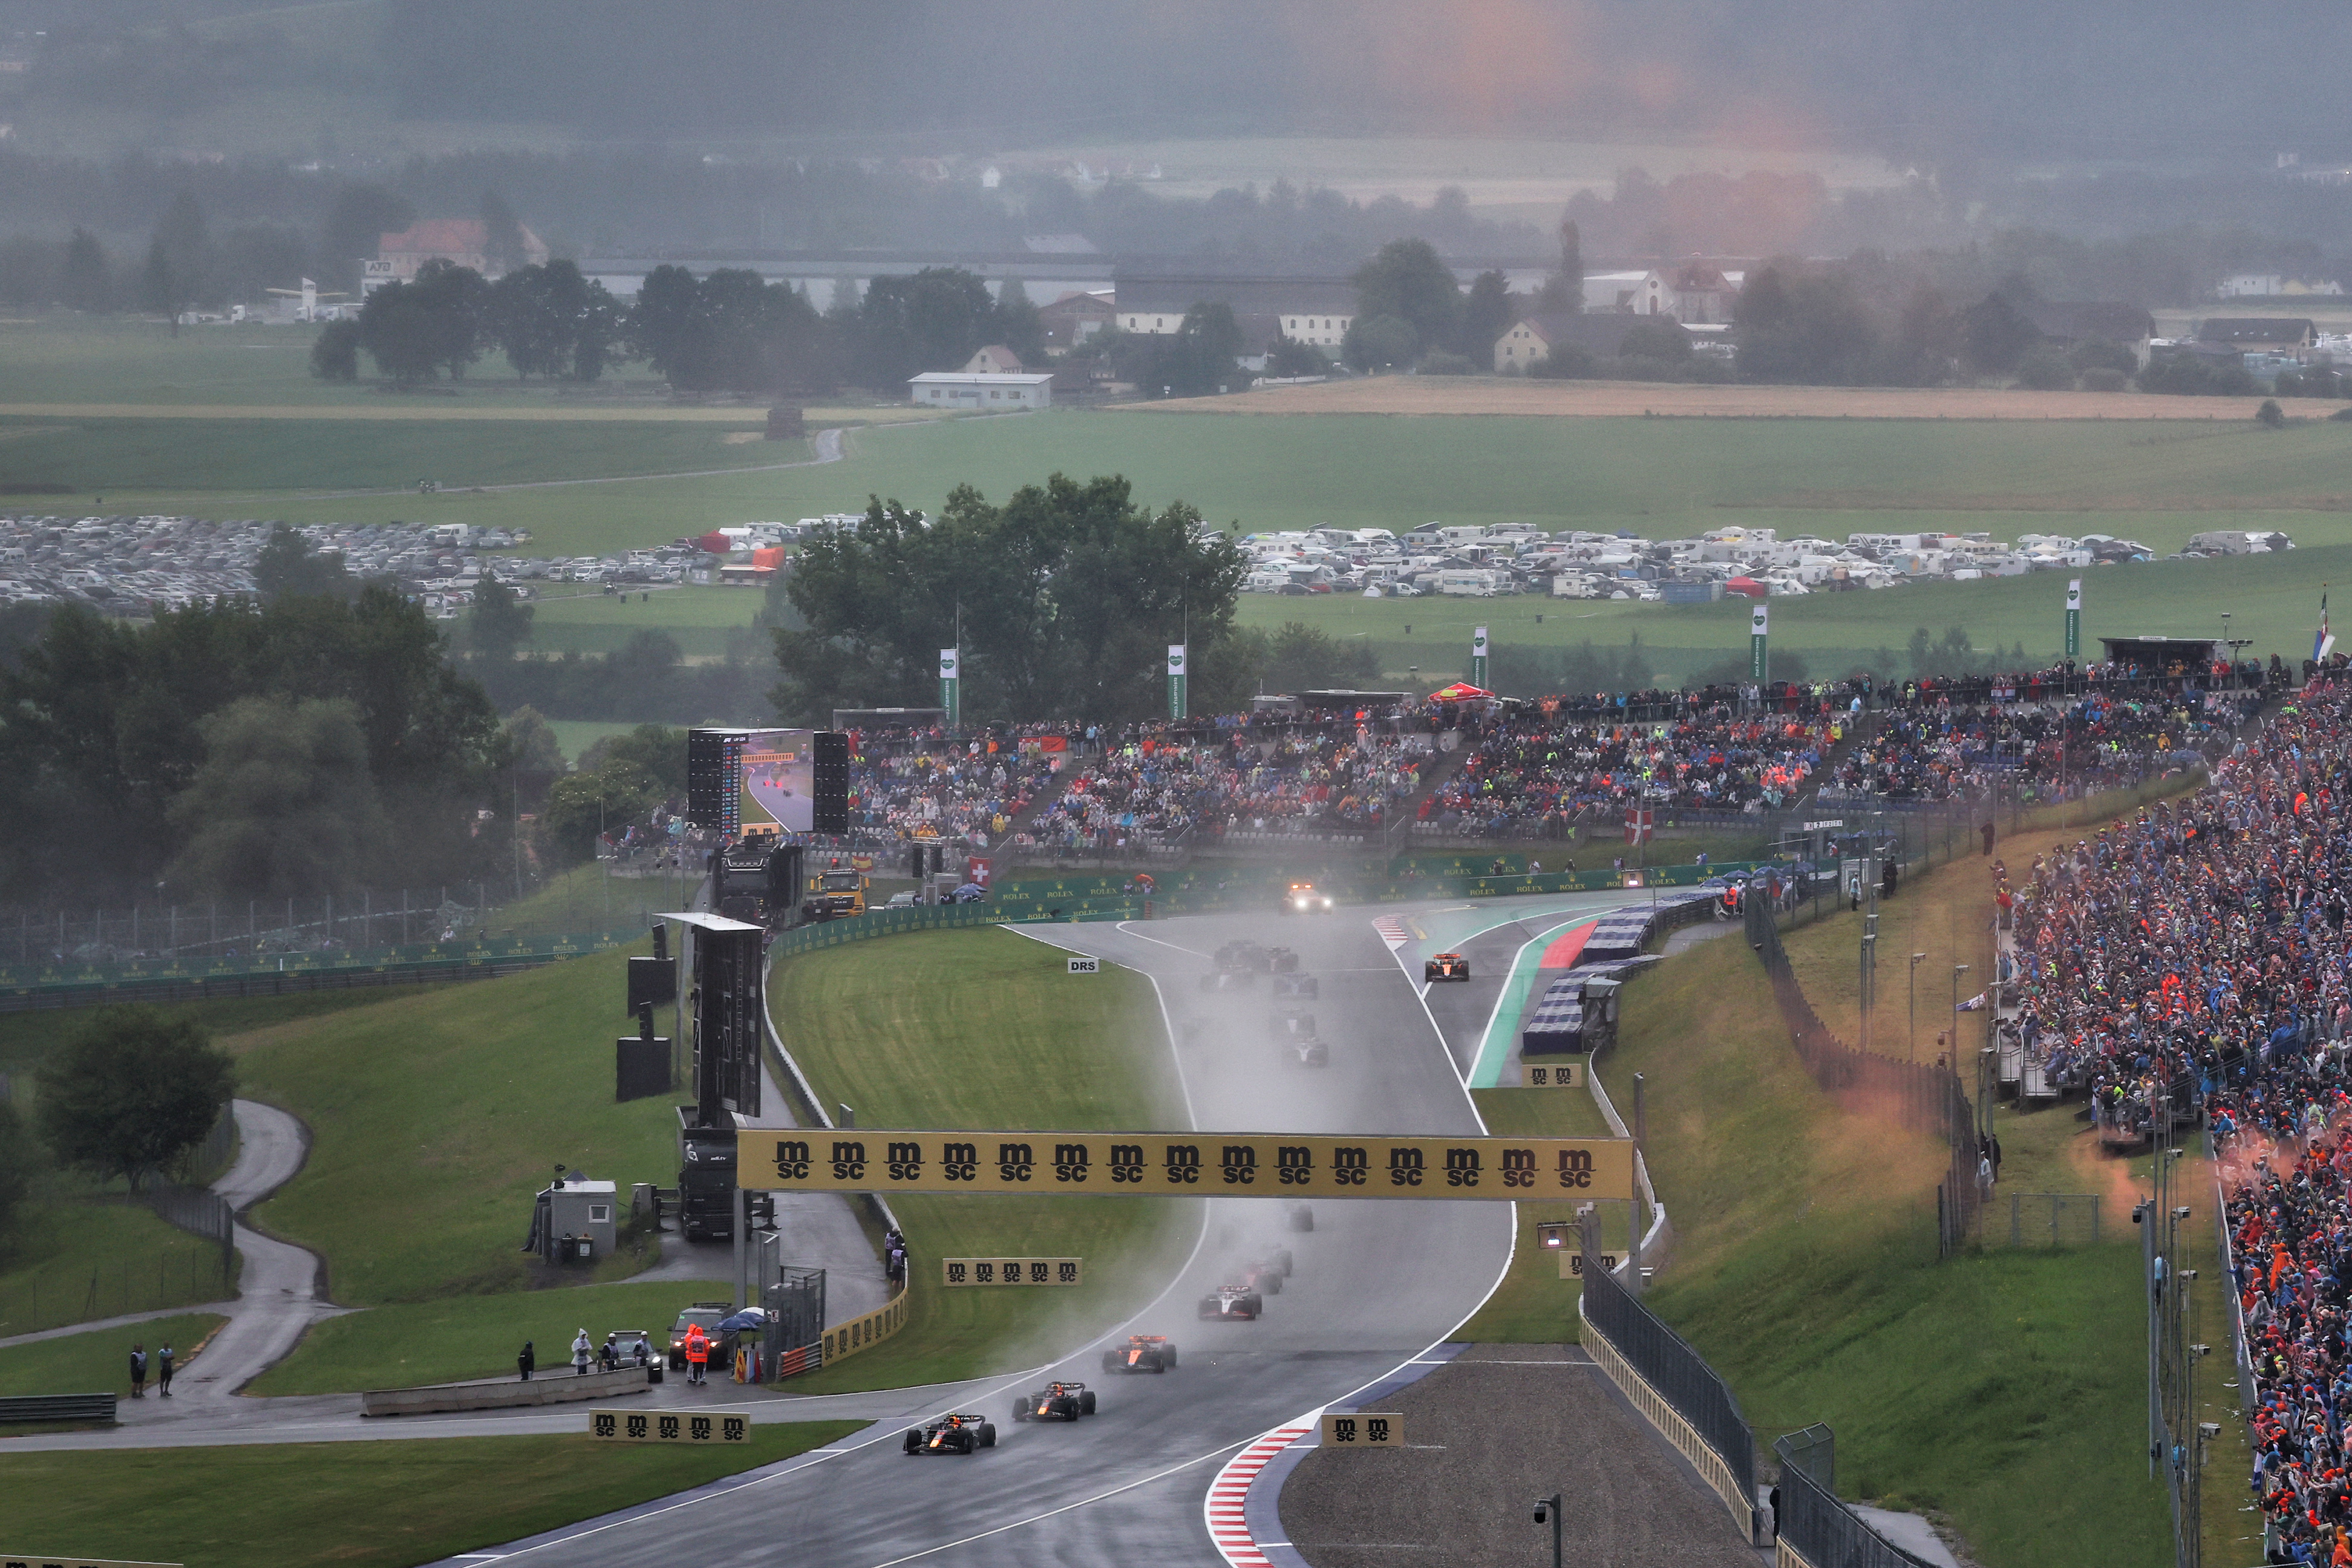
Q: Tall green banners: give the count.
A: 5